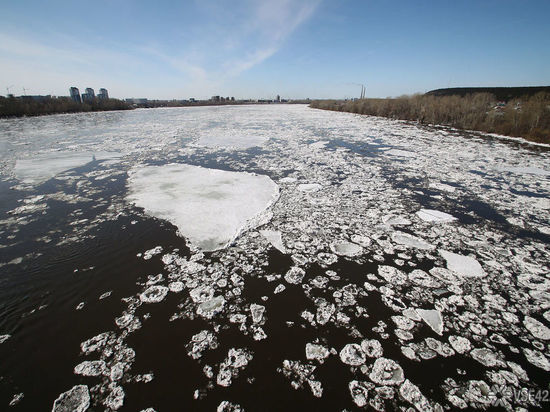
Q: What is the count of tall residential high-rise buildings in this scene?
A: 3